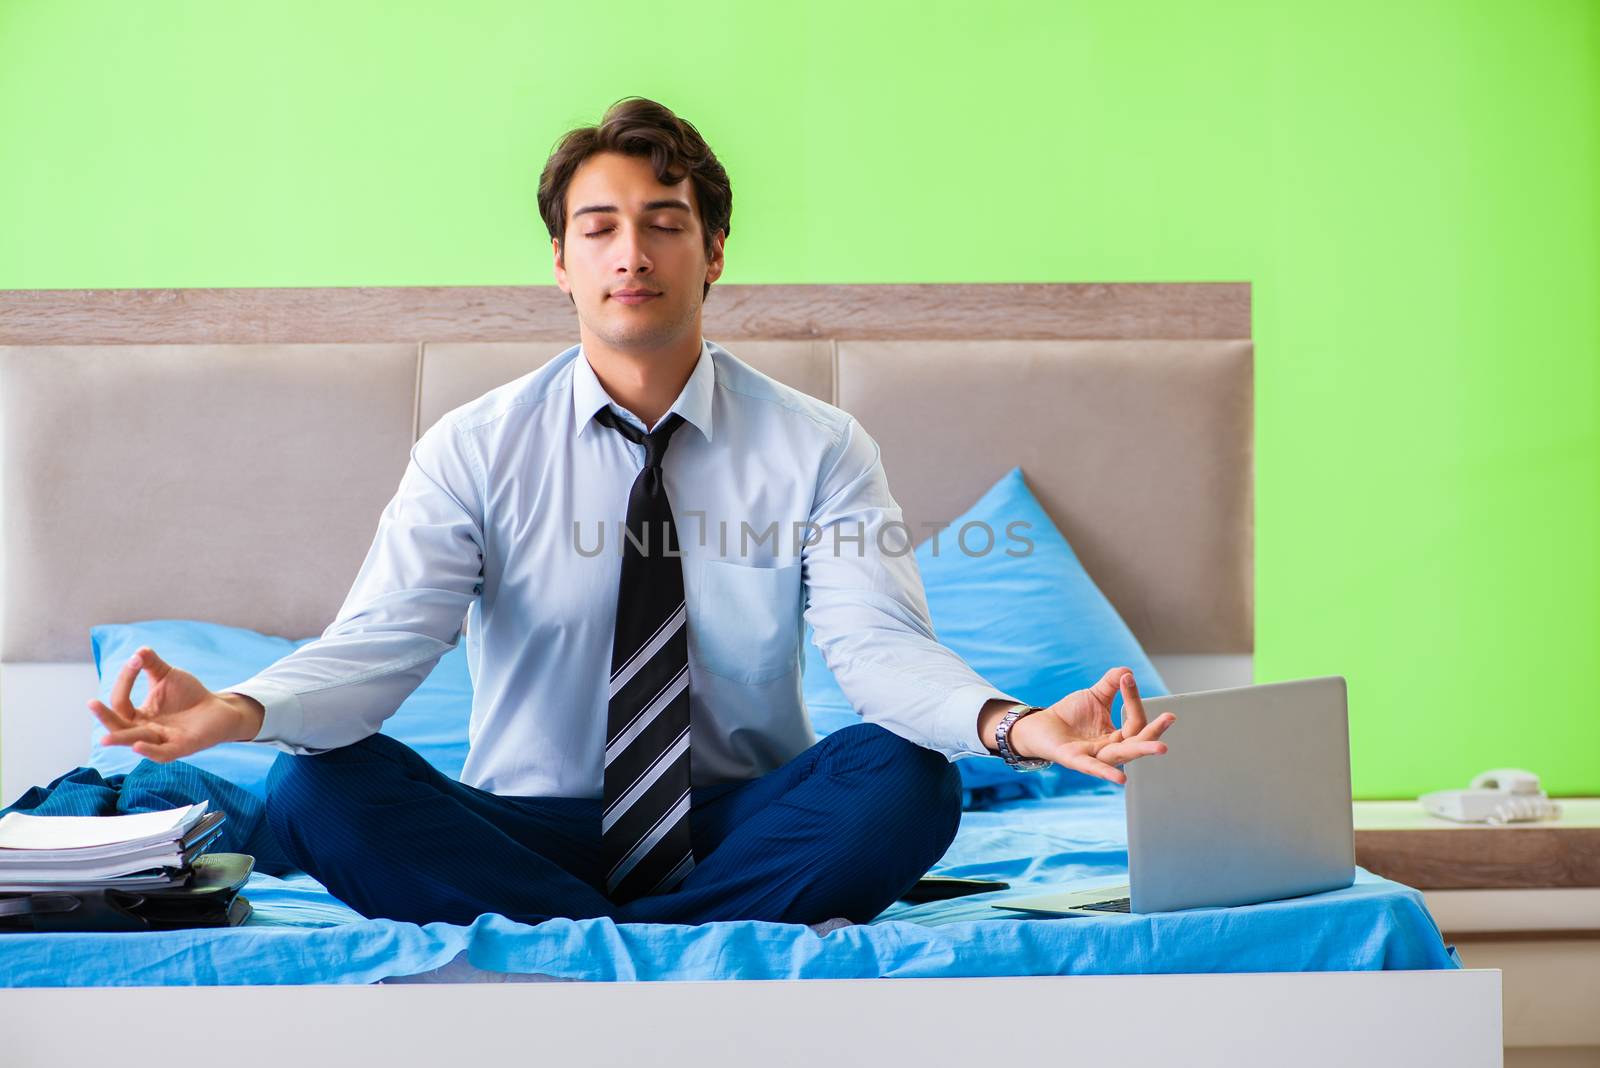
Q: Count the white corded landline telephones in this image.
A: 1